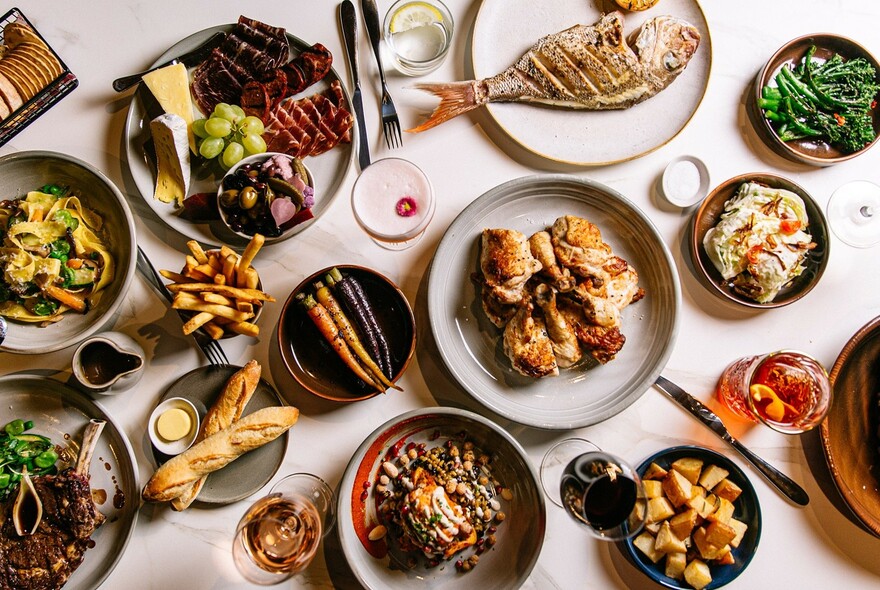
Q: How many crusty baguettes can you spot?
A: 2